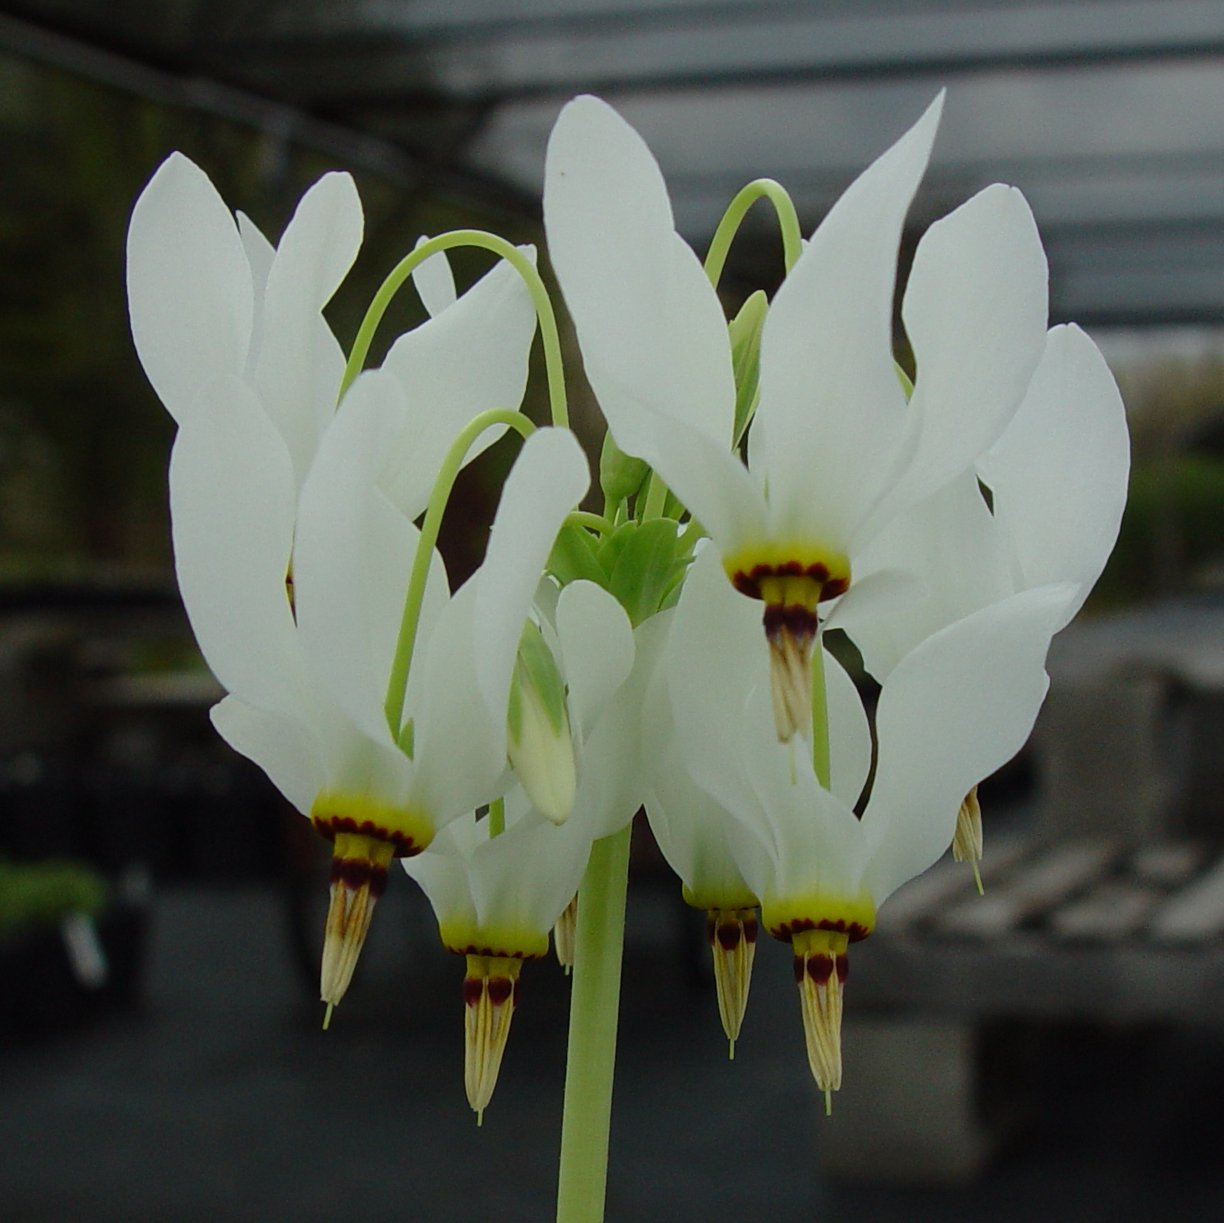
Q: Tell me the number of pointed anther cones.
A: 7